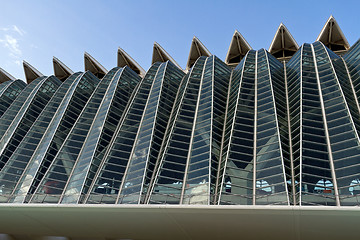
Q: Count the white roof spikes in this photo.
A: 10